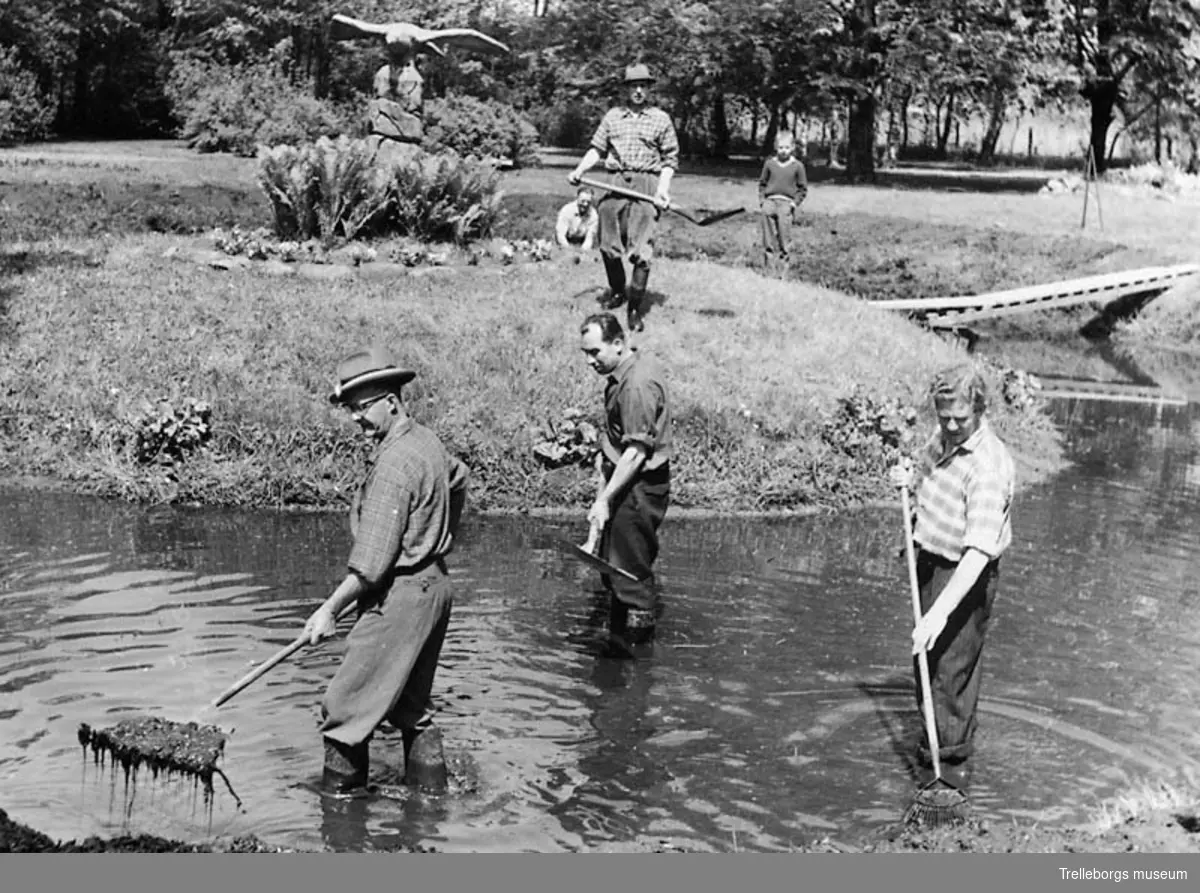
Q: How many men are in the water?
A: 3